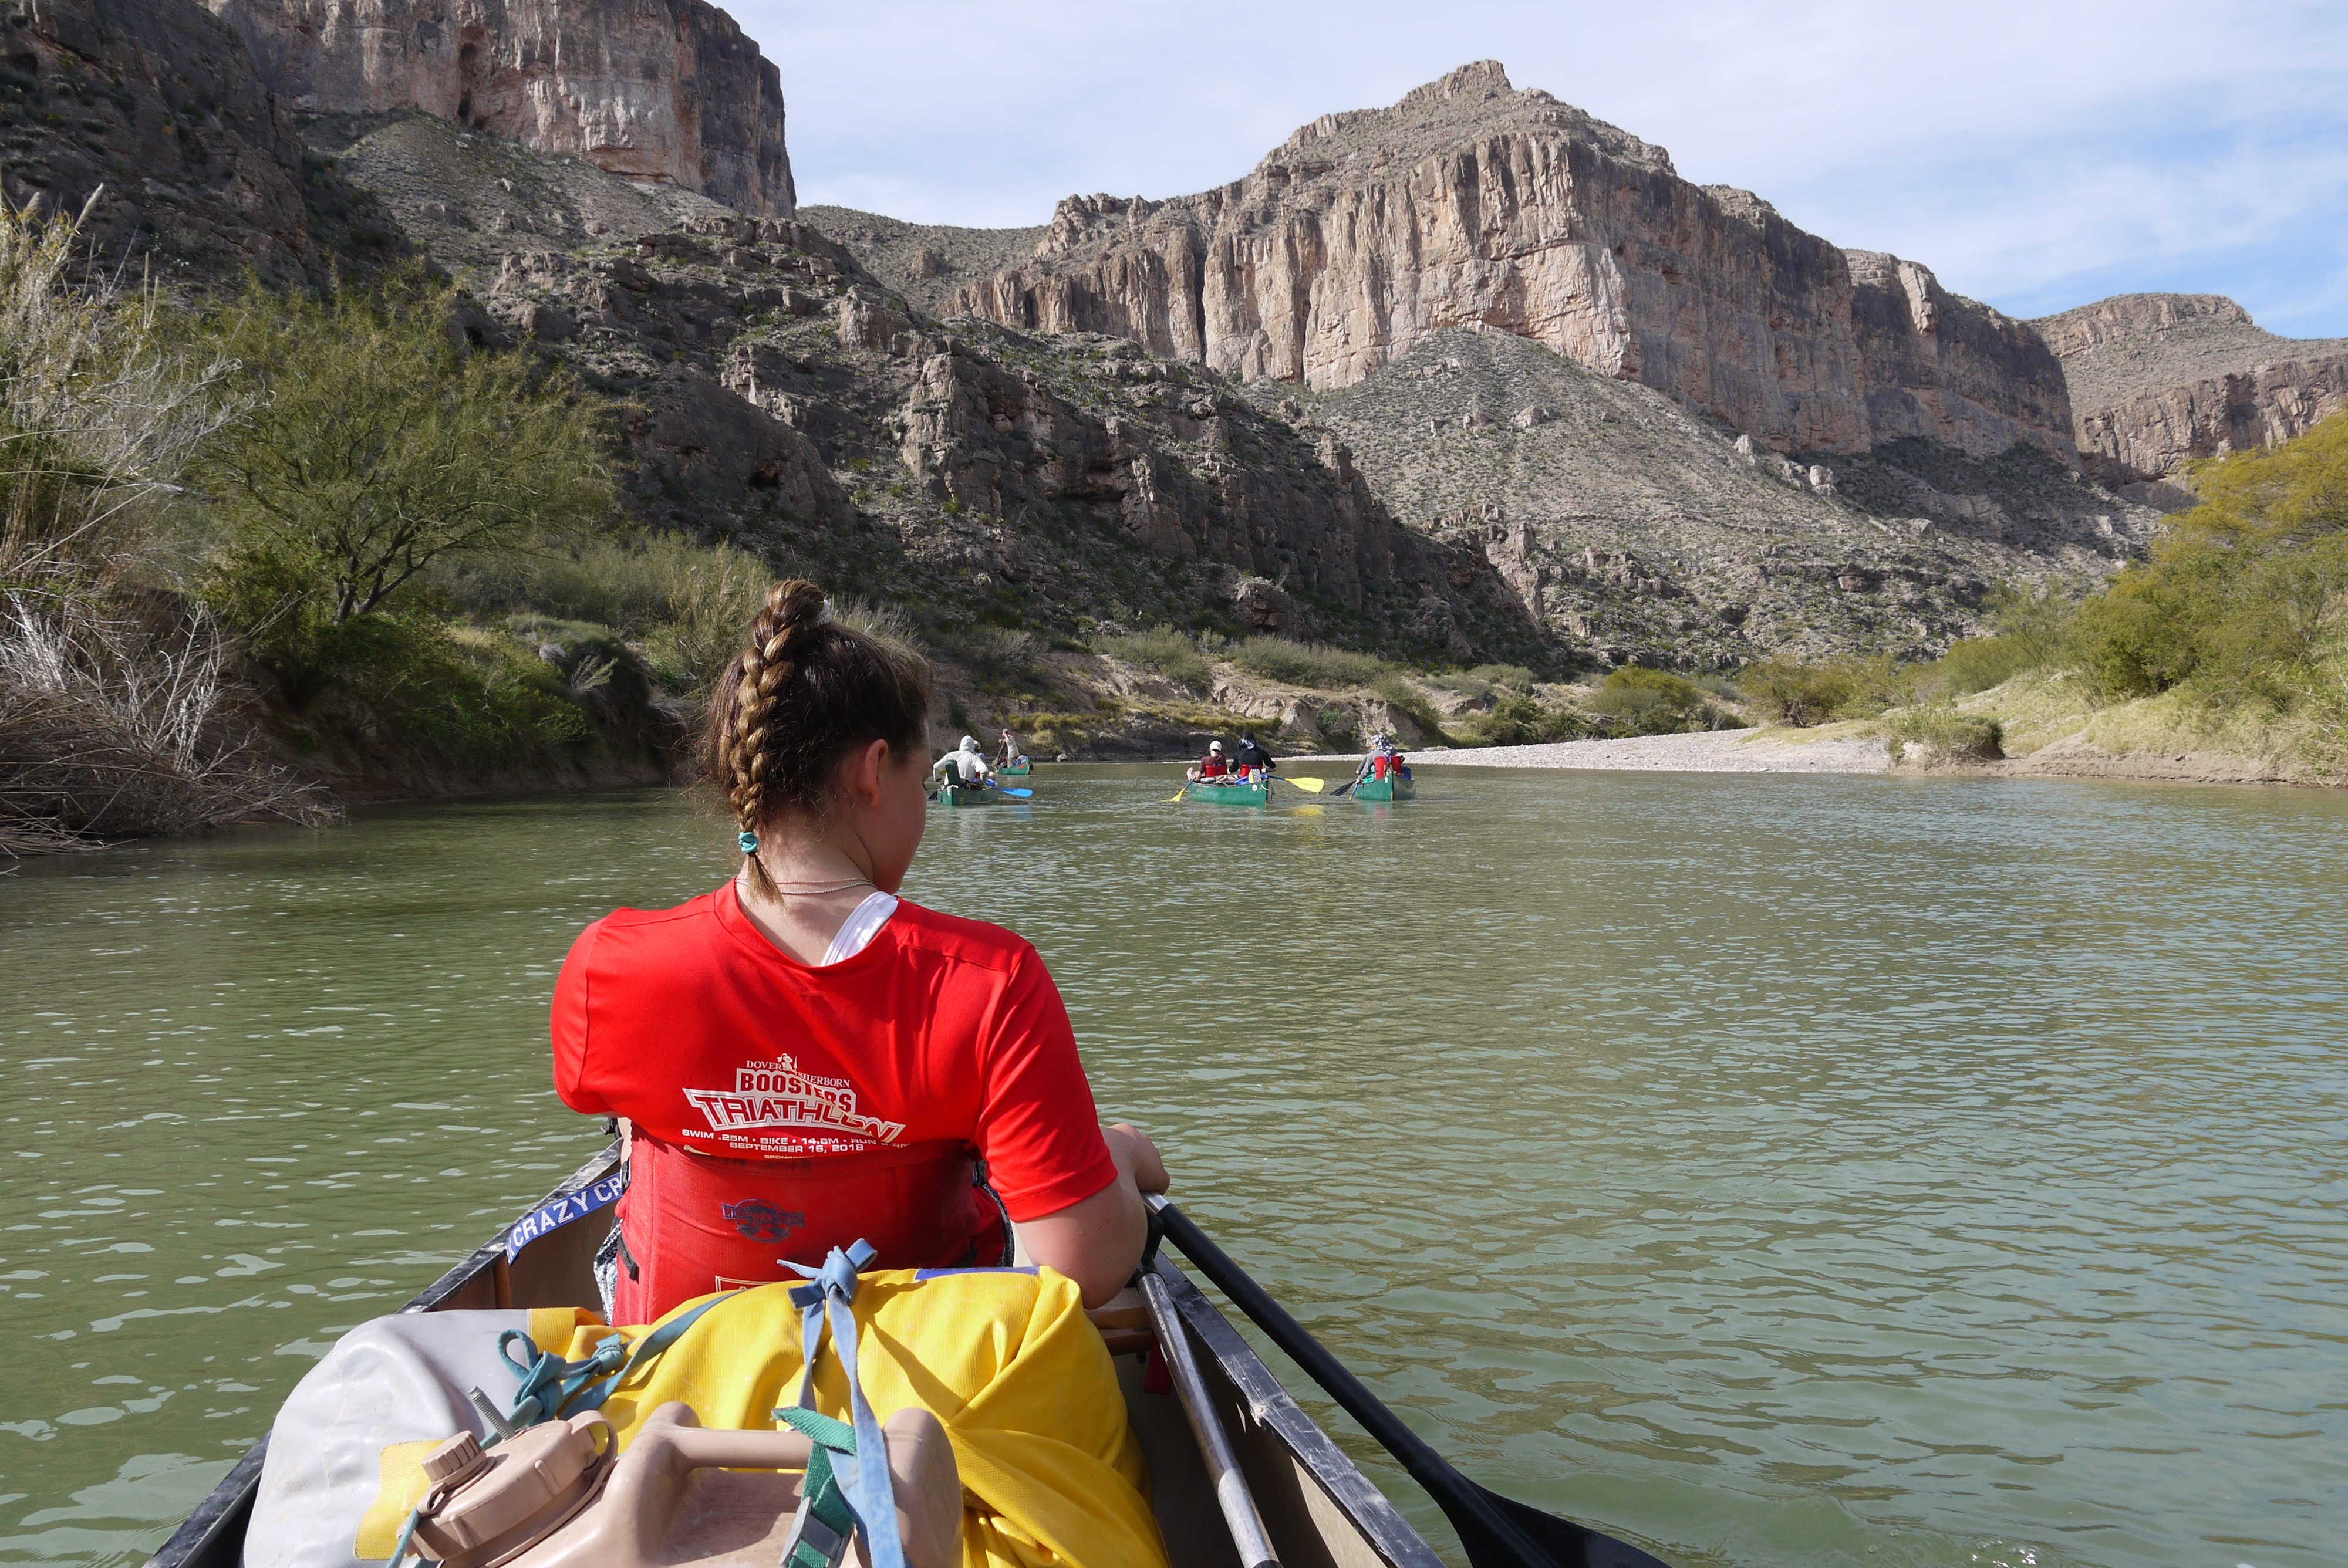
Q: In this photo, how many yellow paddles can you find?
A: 2